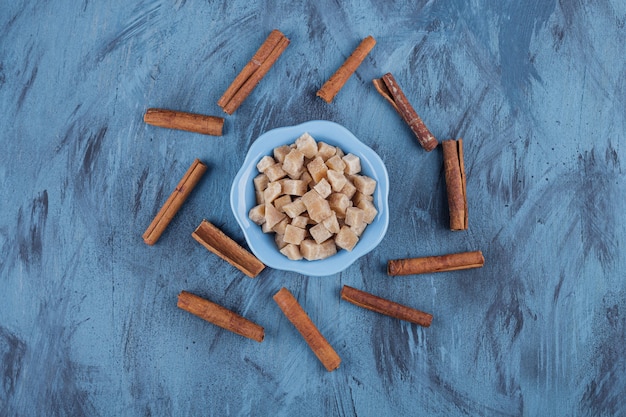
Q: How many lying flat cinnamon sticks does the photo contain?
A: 11